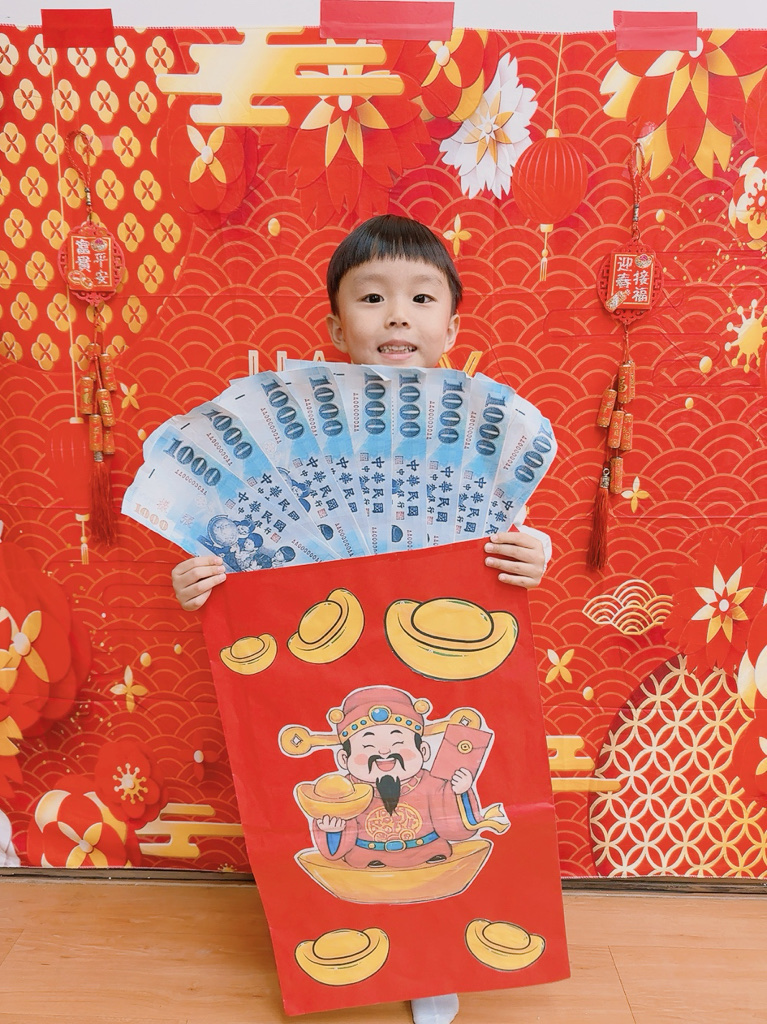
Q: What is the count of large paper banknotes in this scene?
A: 9